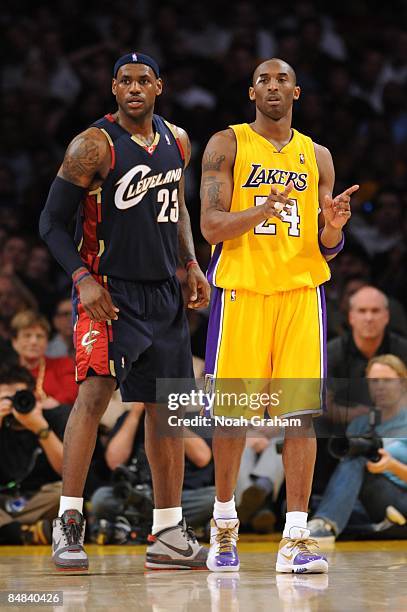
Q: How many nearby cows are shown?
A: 0